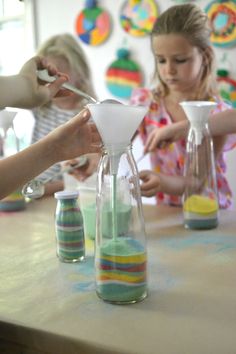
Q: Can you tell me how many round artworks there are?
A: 5